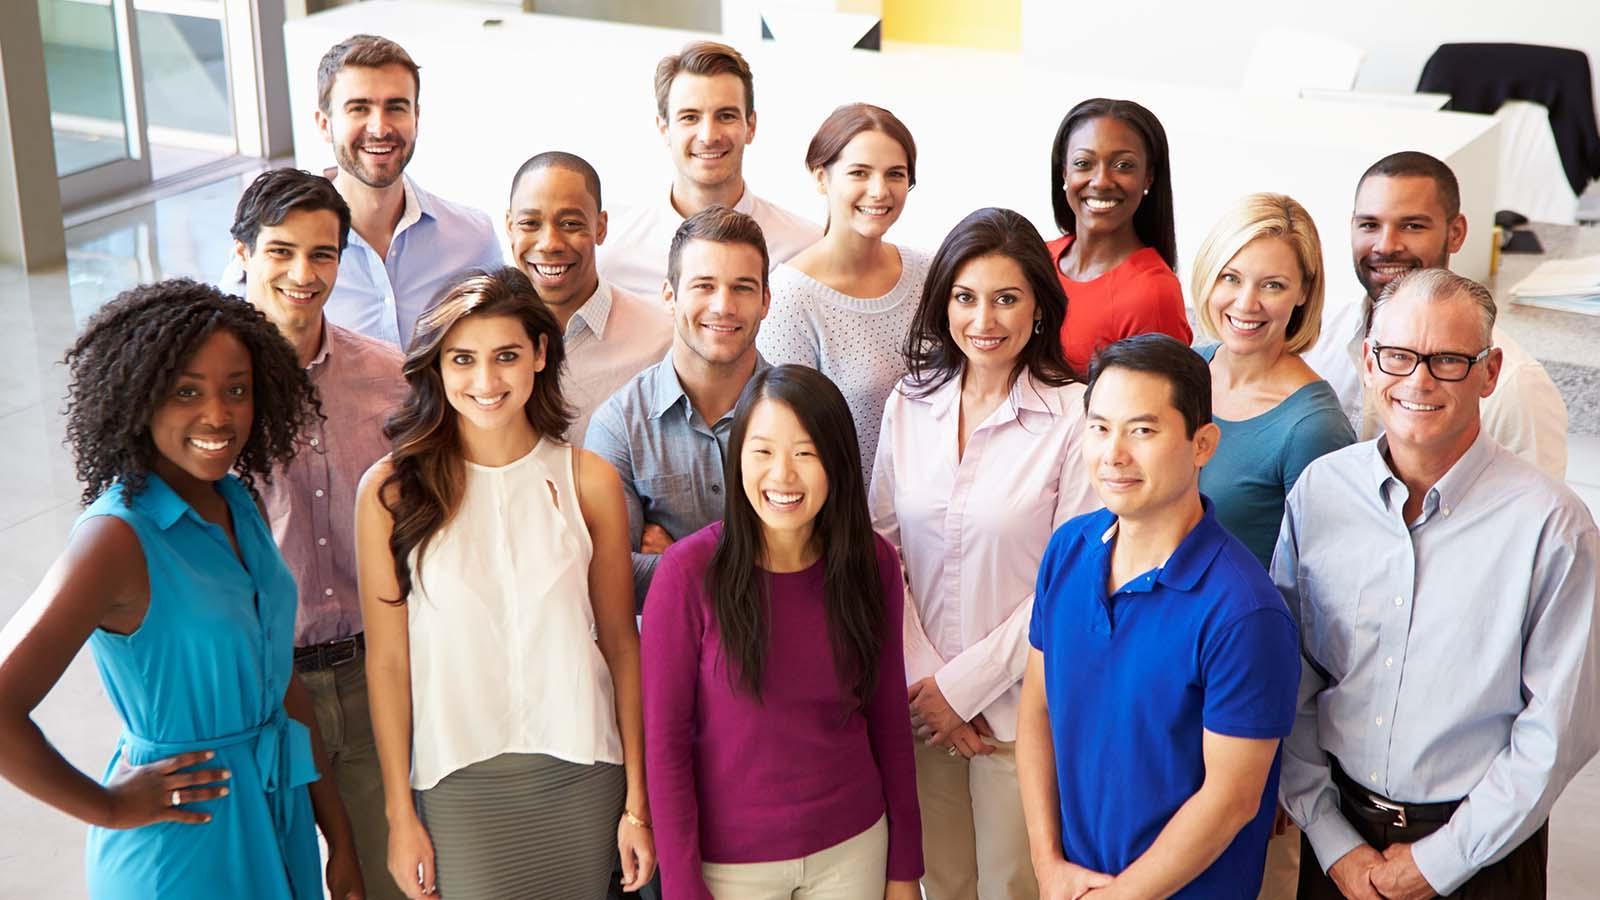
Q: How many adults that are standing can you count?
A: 15